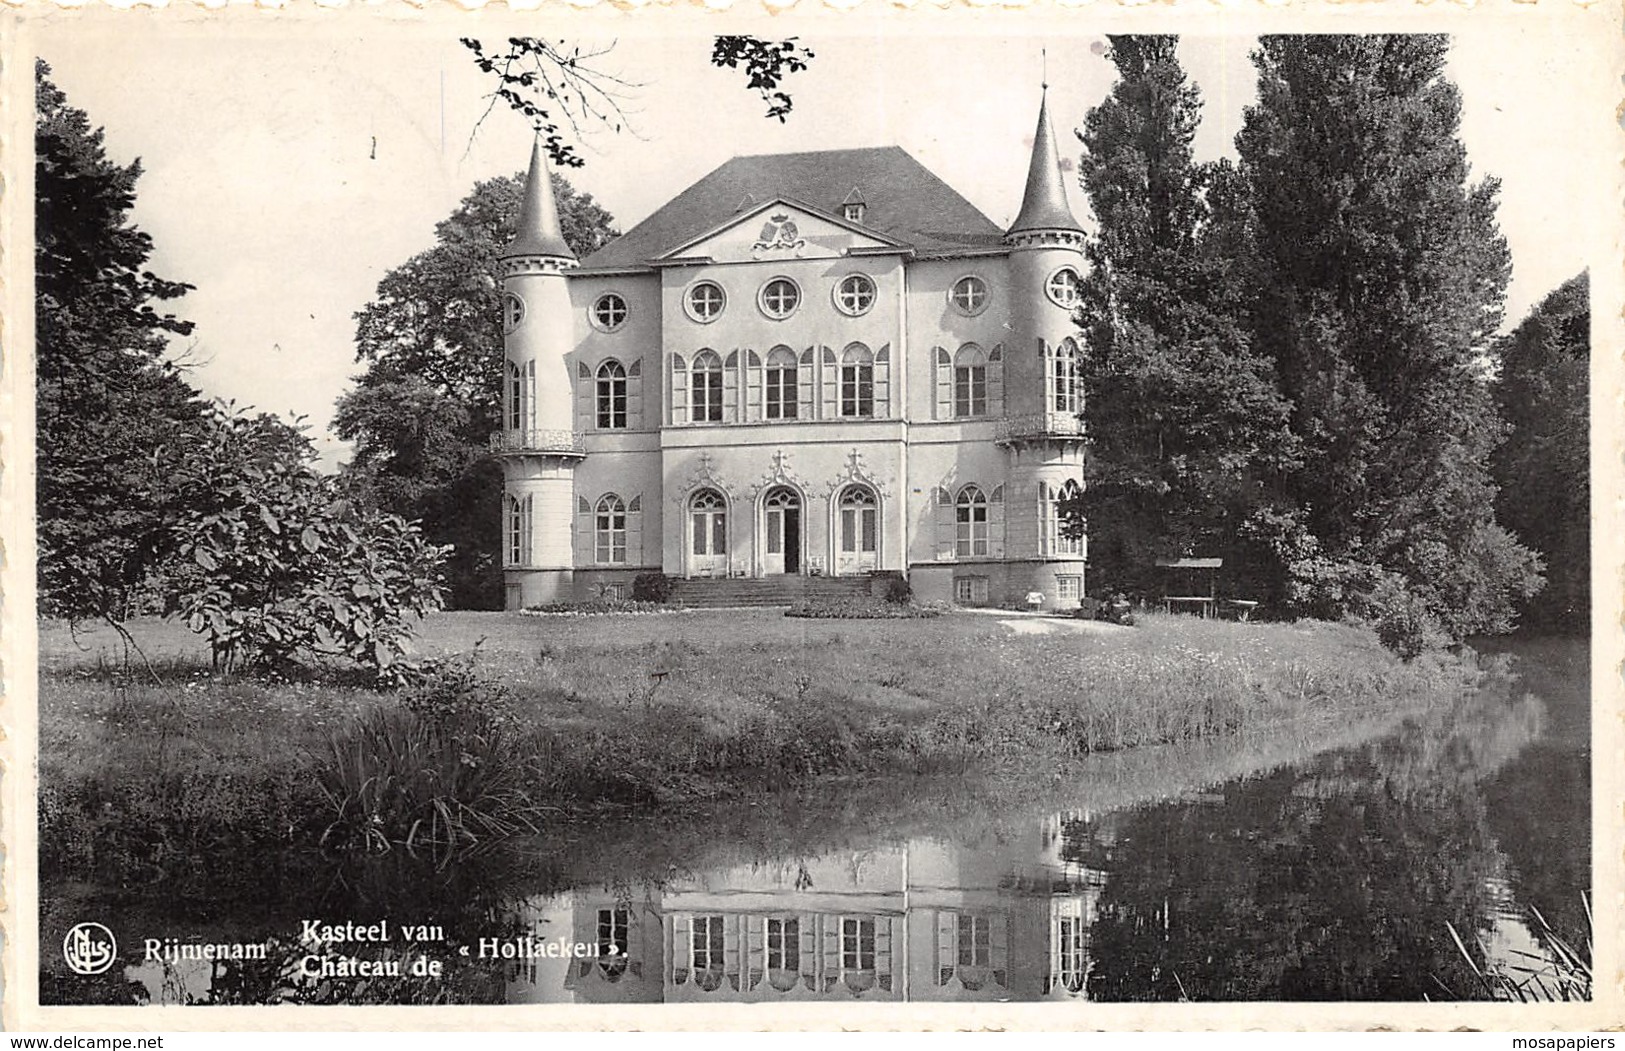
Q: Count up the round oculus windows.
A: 7